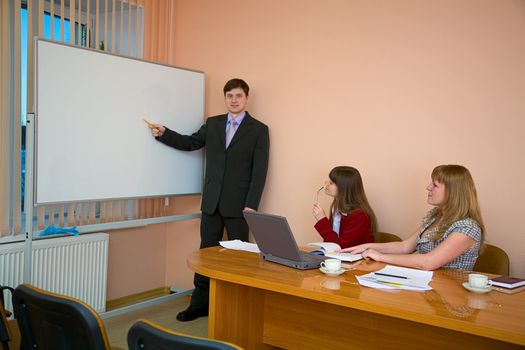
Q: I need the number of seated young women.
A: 2